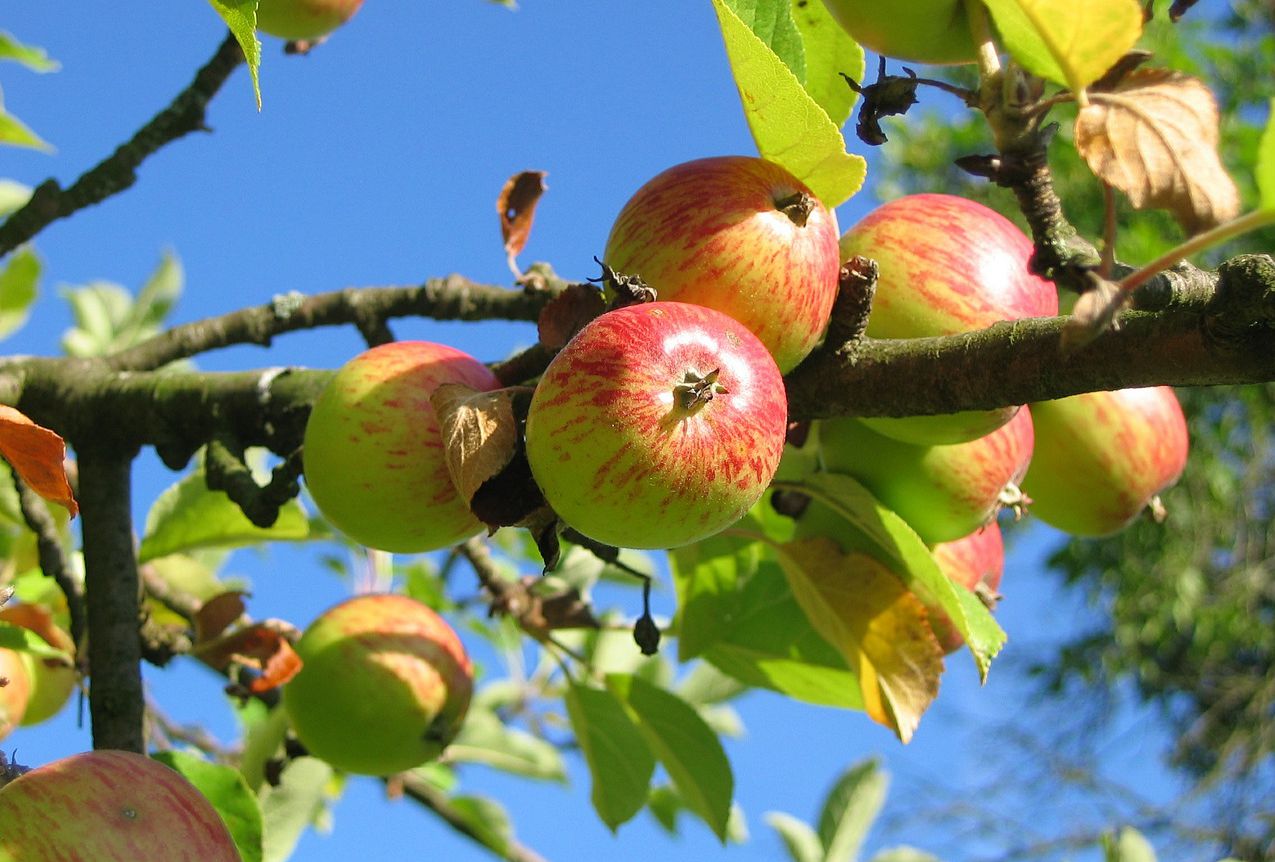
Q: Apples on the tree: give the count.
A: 13